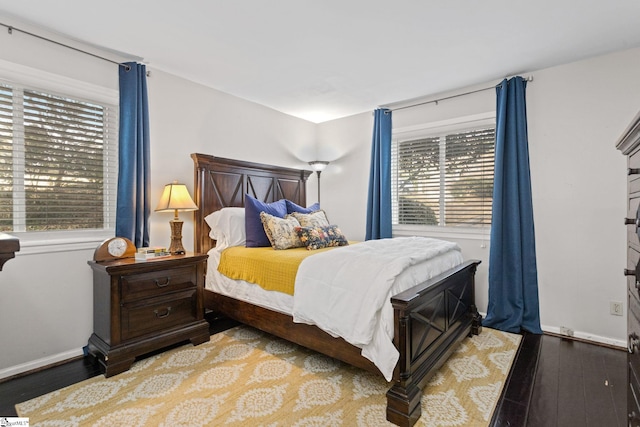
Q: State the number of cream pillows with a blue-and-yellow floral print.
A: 2